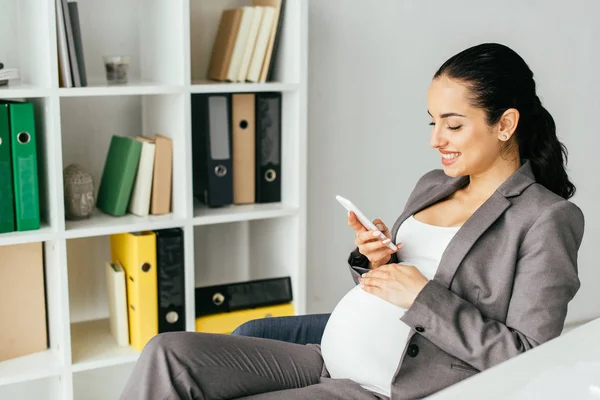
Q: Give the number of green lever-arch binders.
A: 2